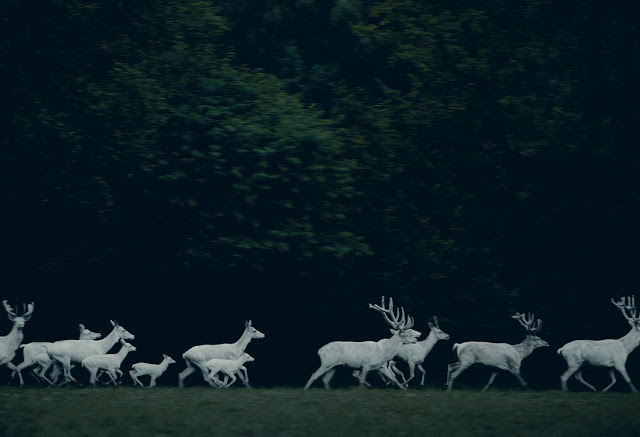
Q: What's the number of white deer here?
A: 11